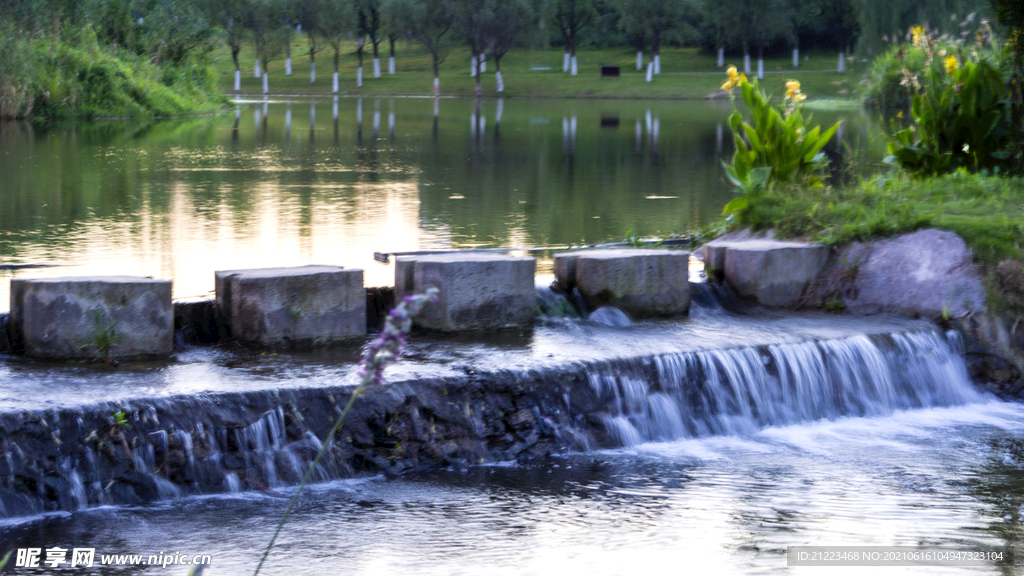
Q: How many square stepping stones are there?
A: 5